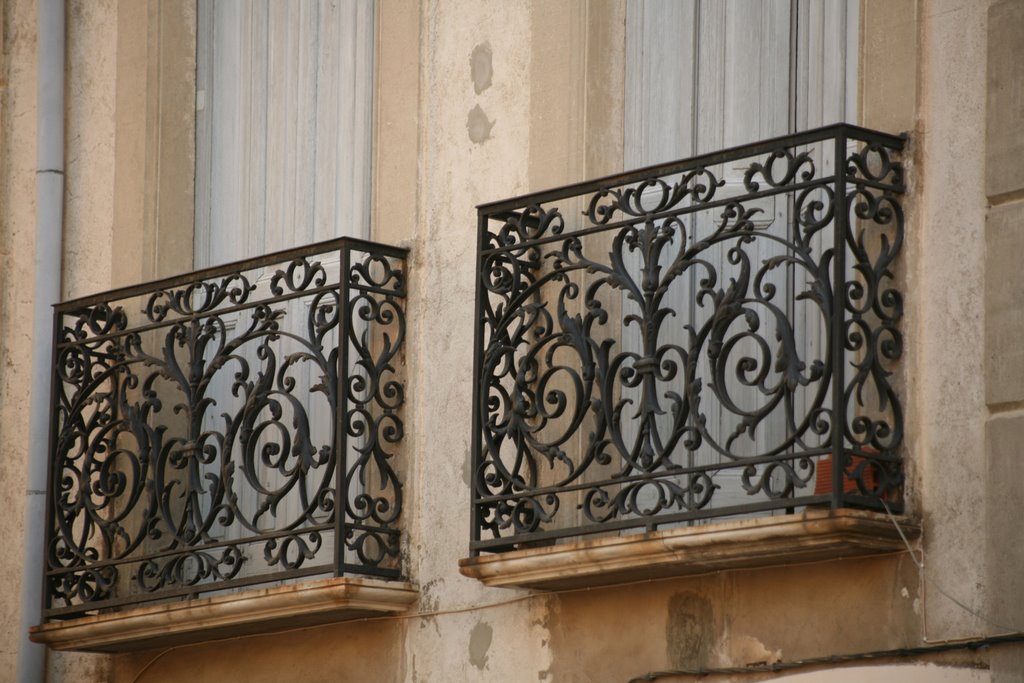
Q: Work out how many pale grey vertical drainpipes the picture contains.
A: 1